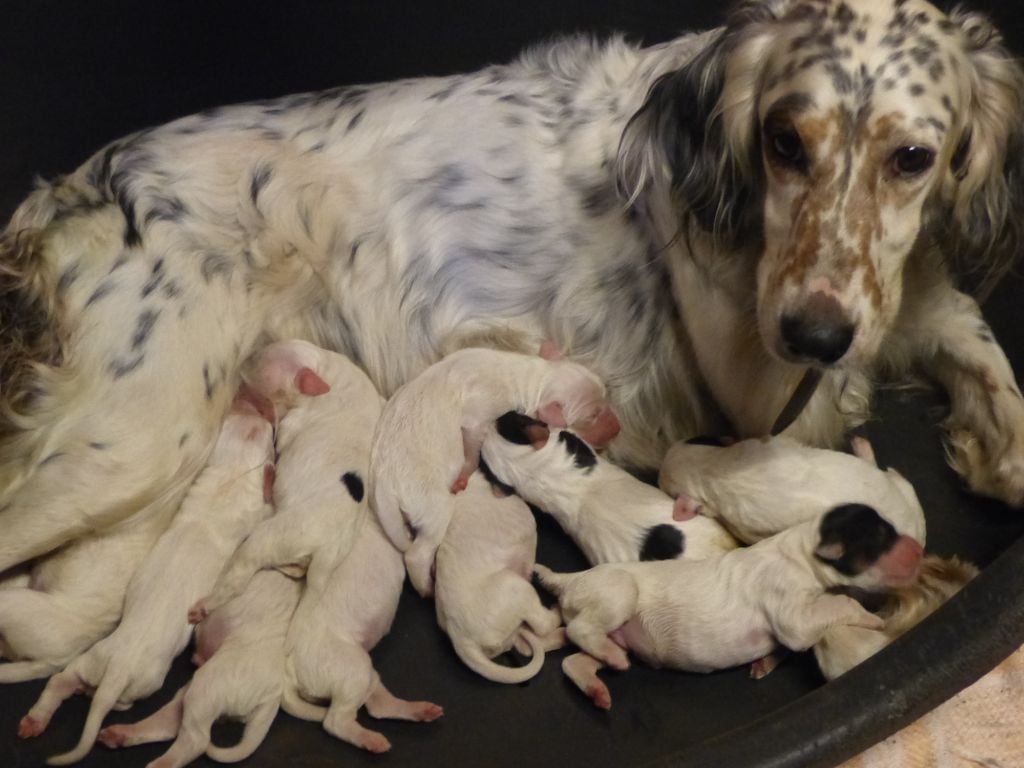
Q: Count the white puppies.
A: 10